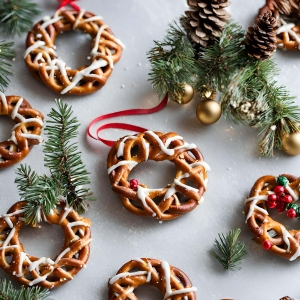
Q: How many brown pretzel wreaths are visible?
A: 7